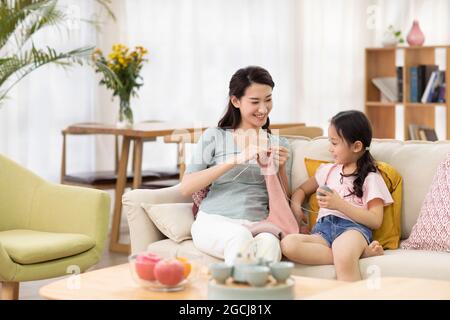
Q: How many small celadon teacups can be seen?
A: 3